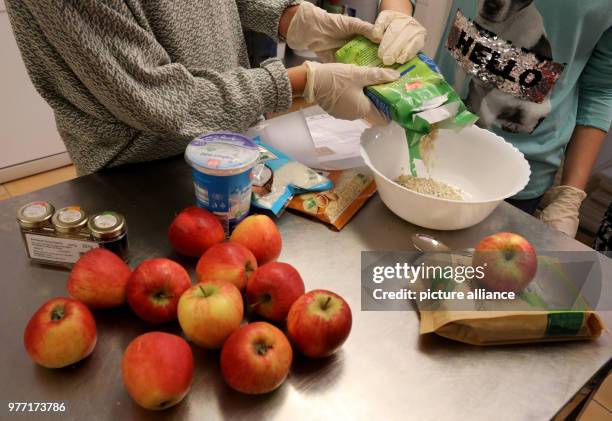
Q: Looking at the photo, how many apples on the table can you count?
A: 12